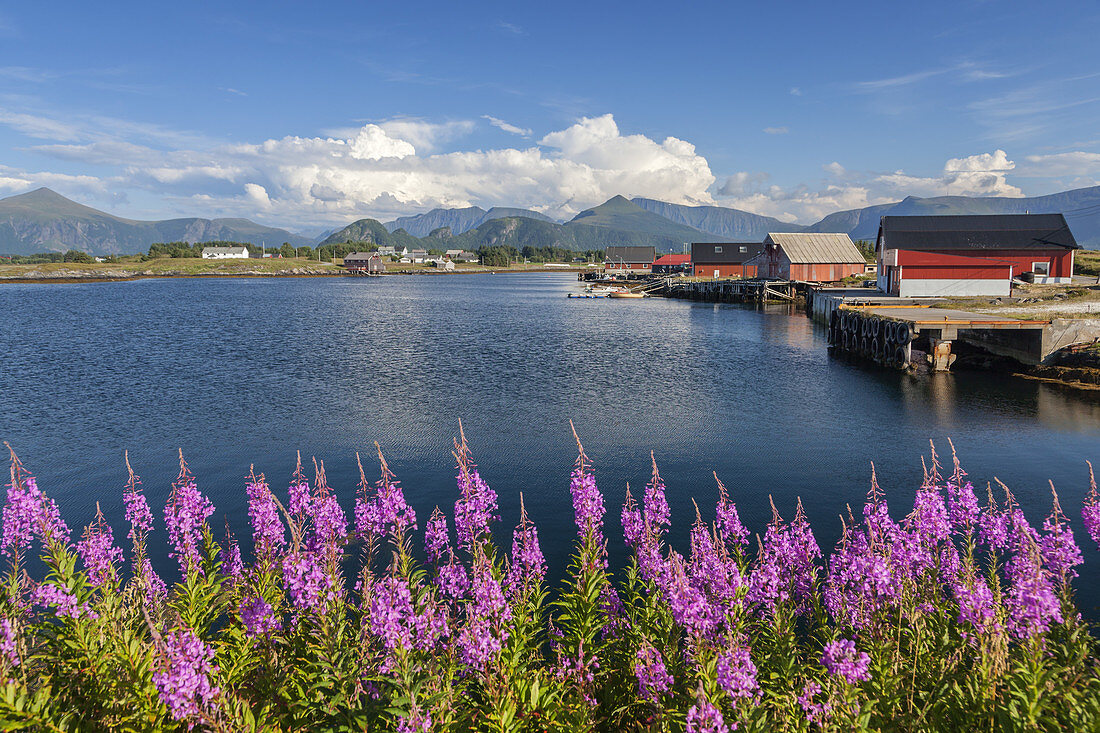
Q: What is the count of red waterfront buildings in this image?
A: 5